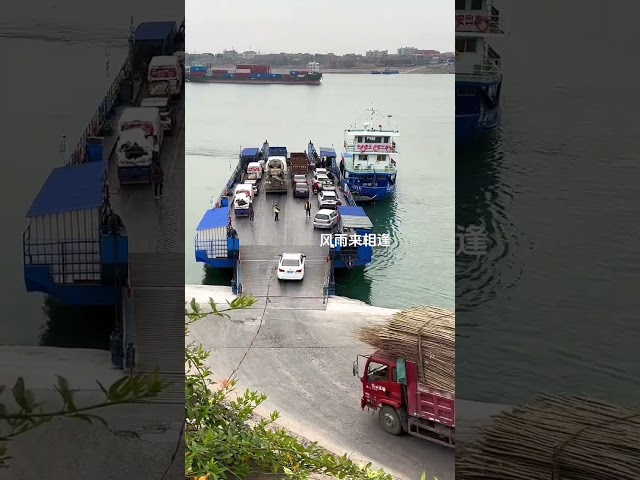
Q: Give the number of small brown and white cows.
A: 0